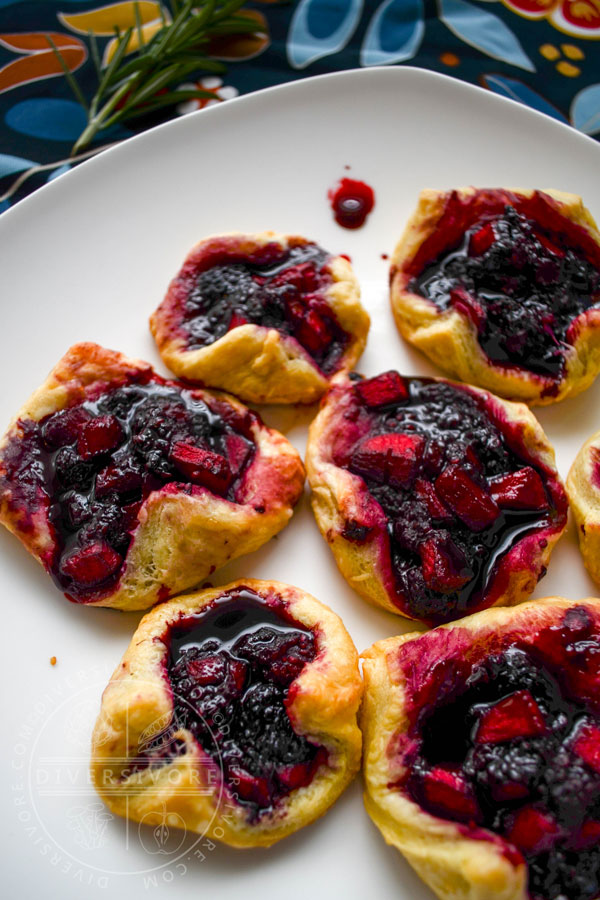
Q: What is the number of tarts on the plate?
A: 7